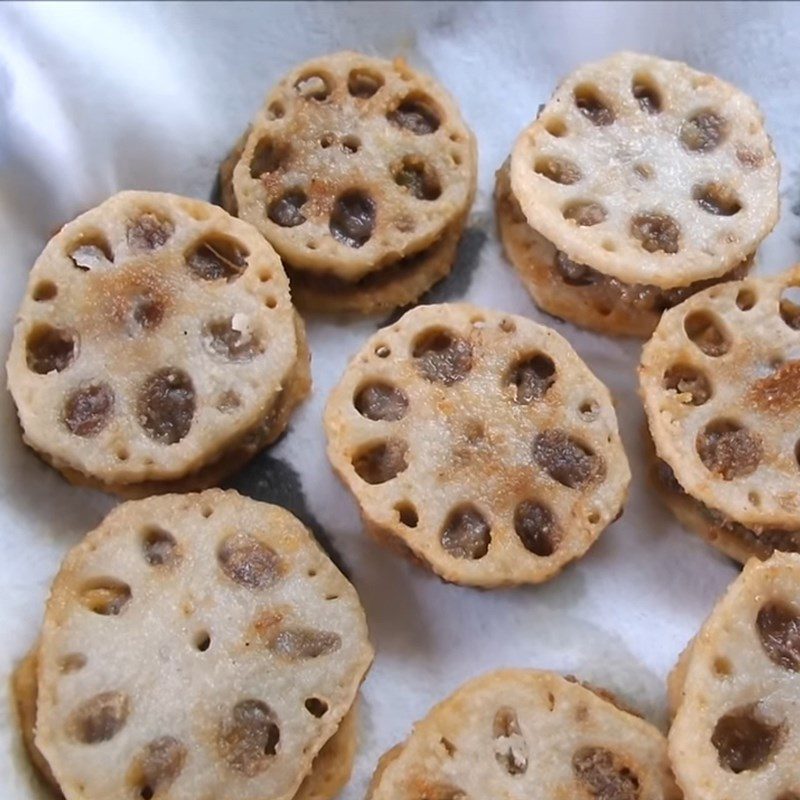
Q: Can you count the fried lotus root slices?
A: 8